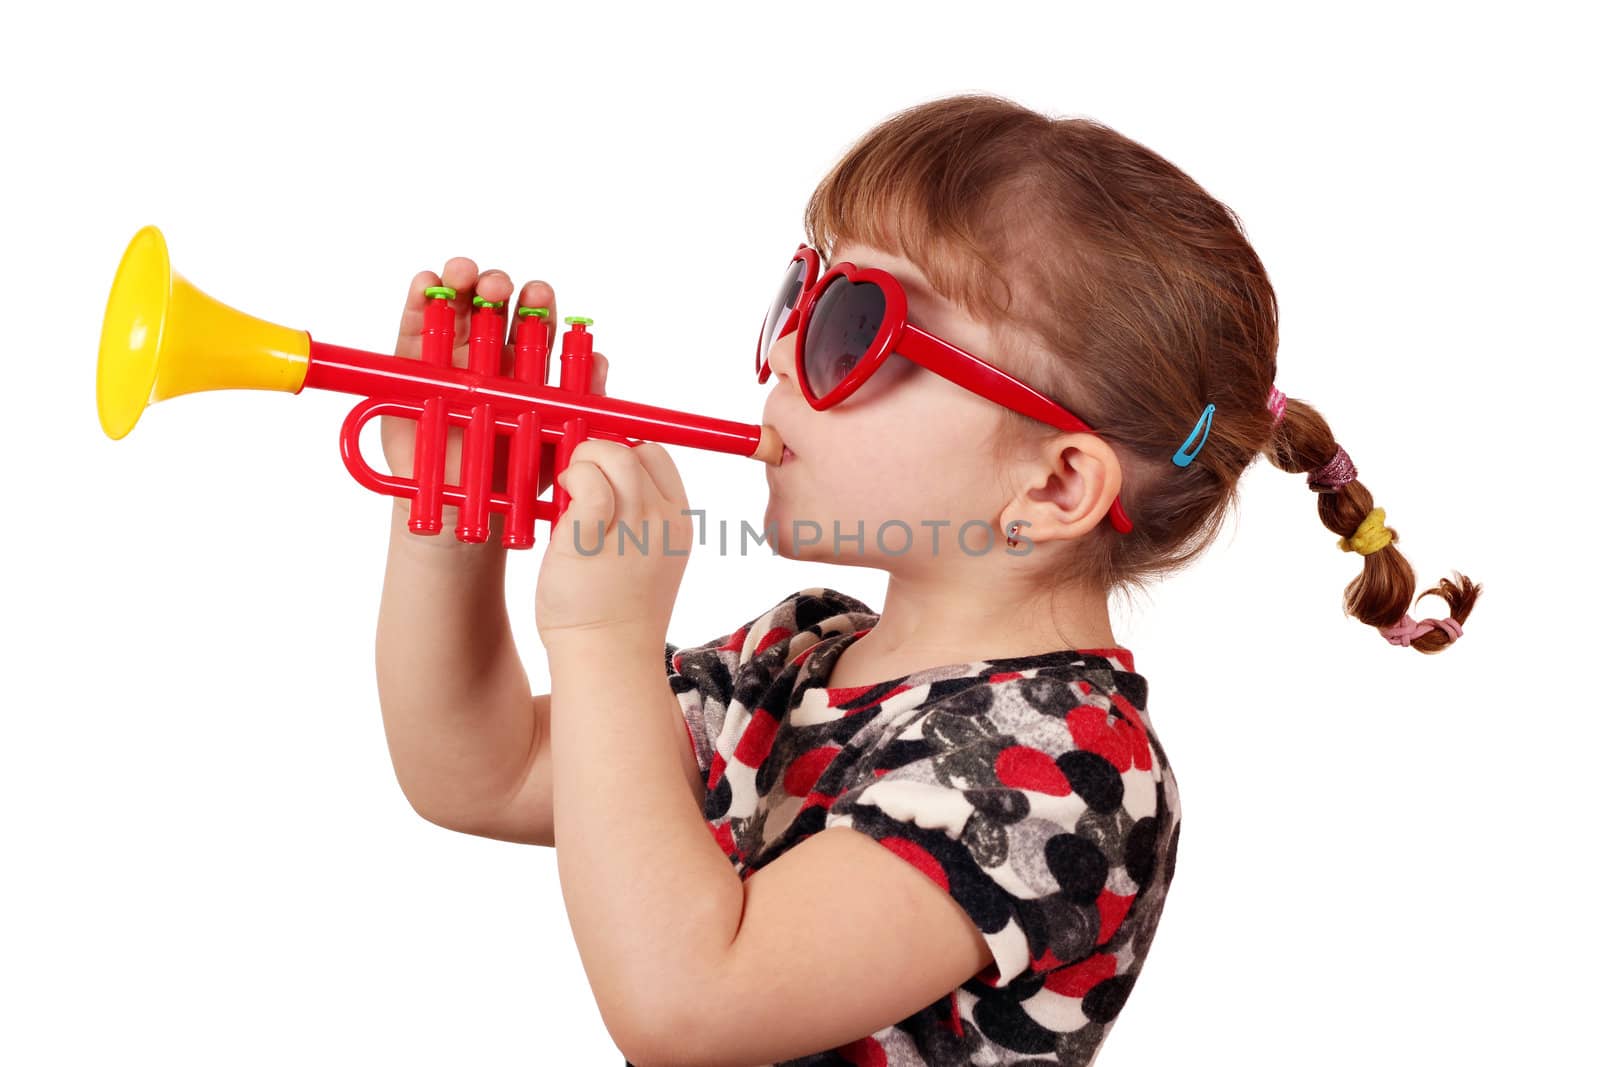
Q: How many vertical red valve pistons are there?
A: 4